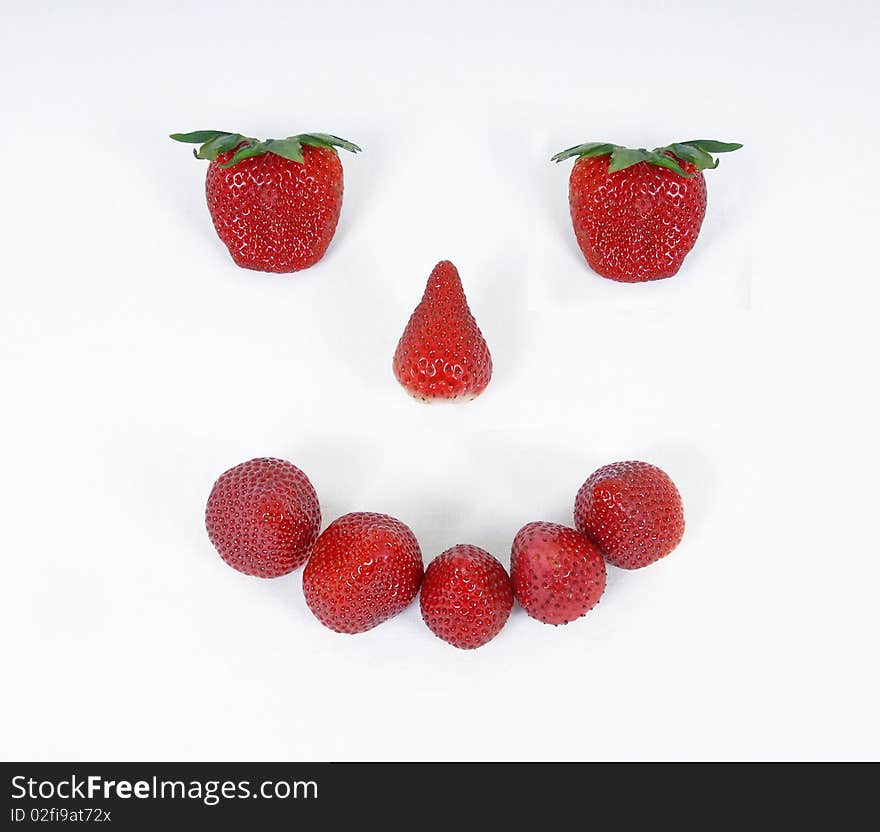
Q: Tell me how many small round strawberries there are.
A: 5